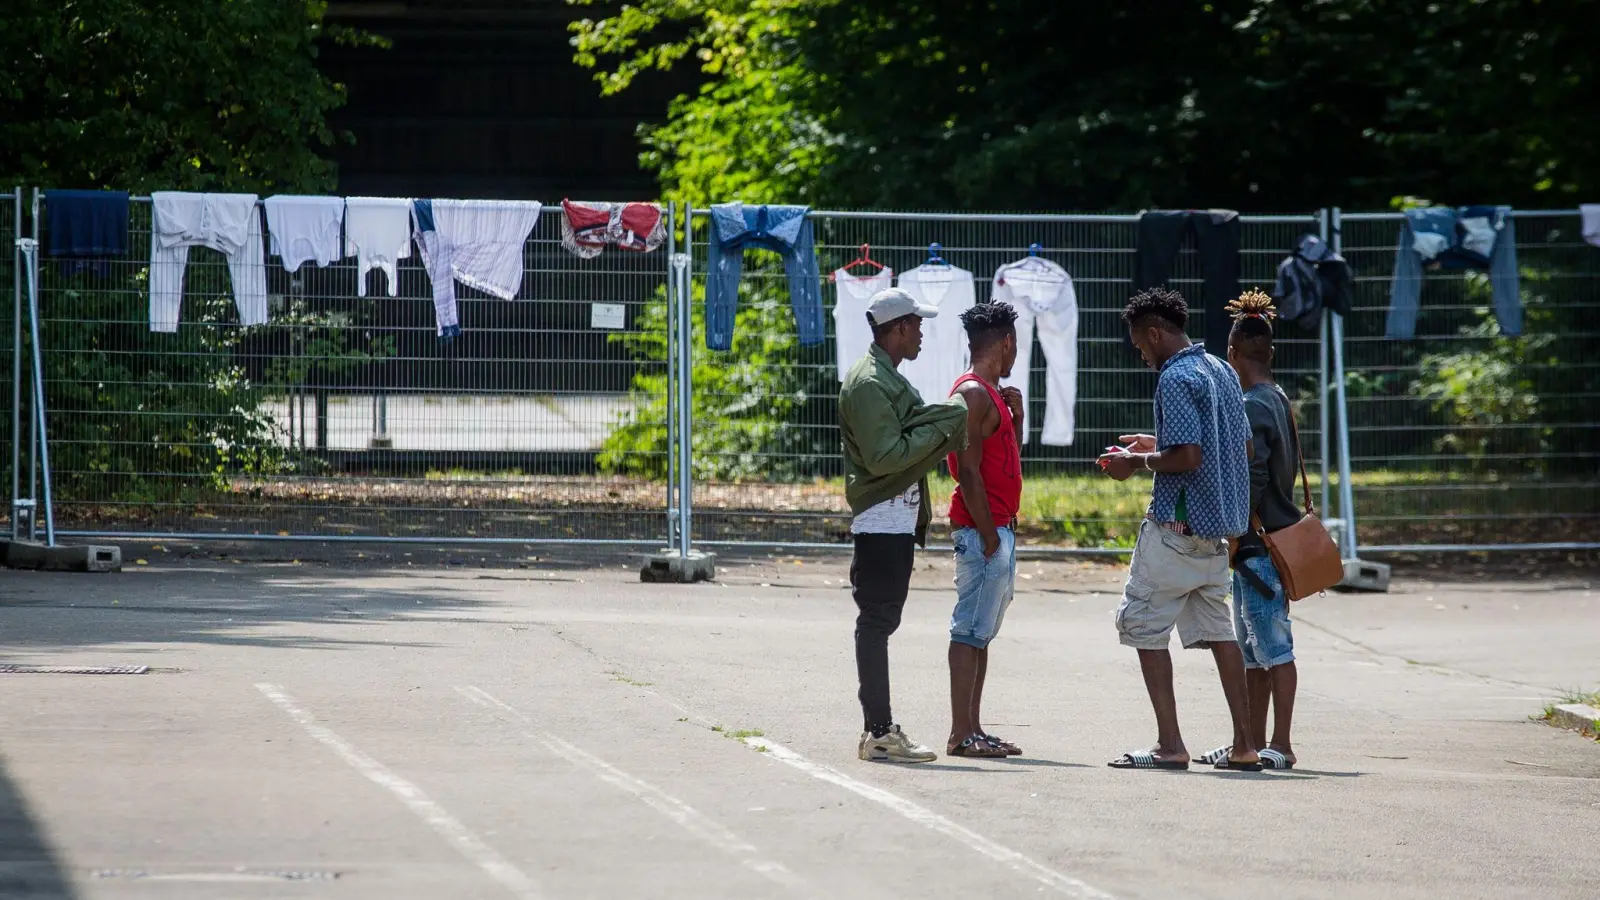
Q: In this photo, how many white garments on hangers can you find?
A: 3